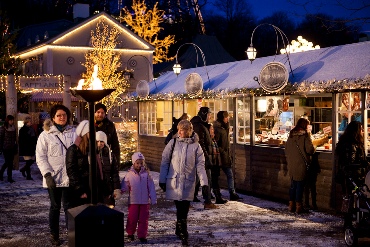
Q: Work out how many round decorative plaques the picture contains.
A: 3